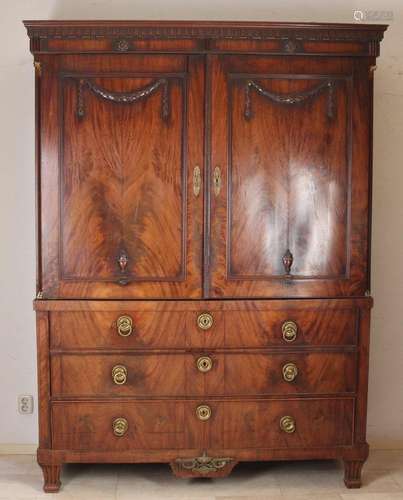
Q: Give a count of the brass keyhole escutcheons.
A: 5